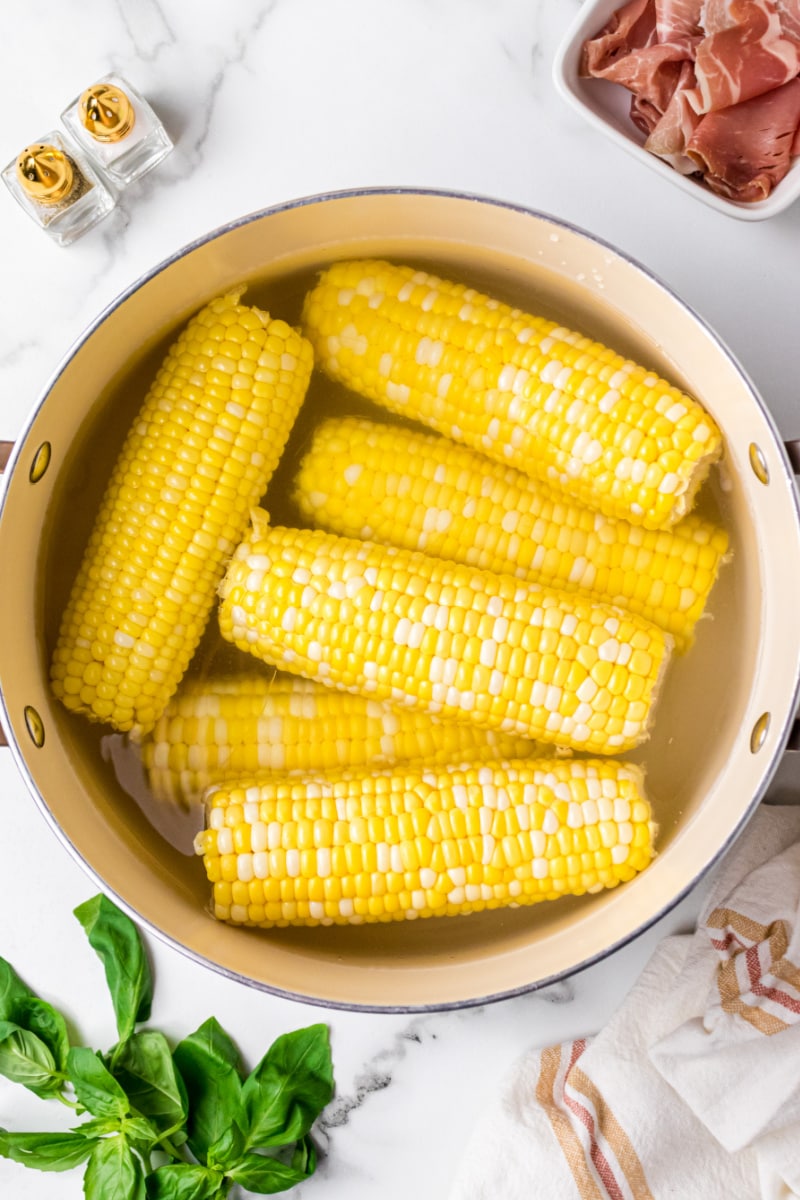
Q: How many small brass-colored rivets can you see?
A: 4